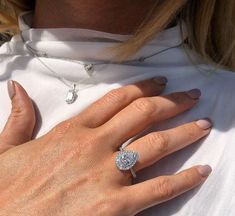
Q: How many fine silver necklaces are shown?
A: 2